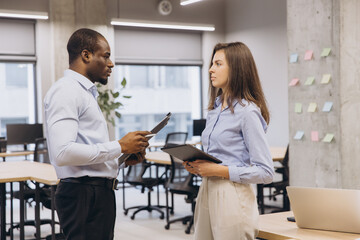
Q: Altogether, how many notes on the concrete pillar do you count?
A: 12